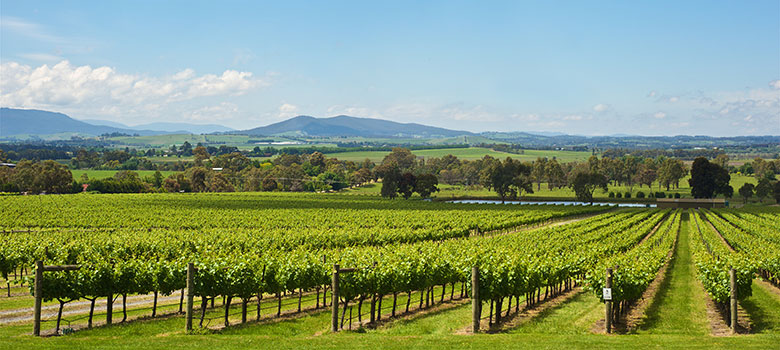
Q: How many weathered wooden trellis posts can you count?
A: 6